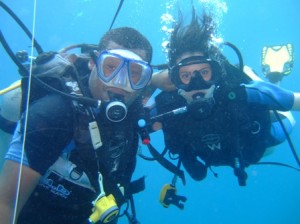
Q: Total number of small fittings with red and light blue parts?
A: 1